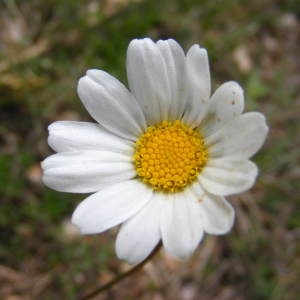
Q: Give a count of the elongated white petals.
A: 13